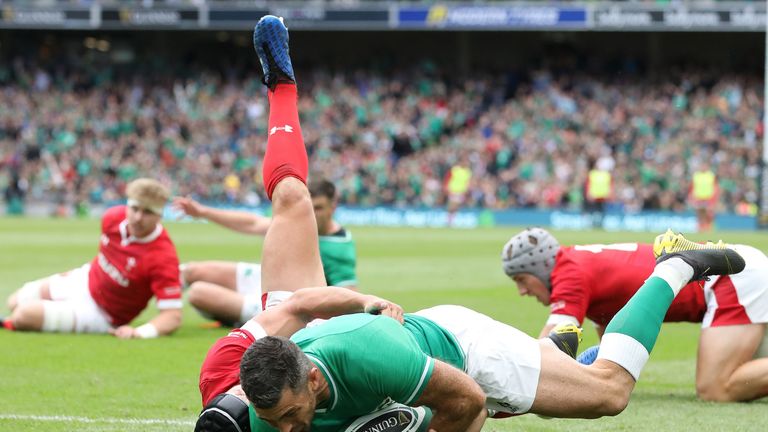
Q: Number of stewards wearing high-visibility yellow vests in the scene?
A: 3